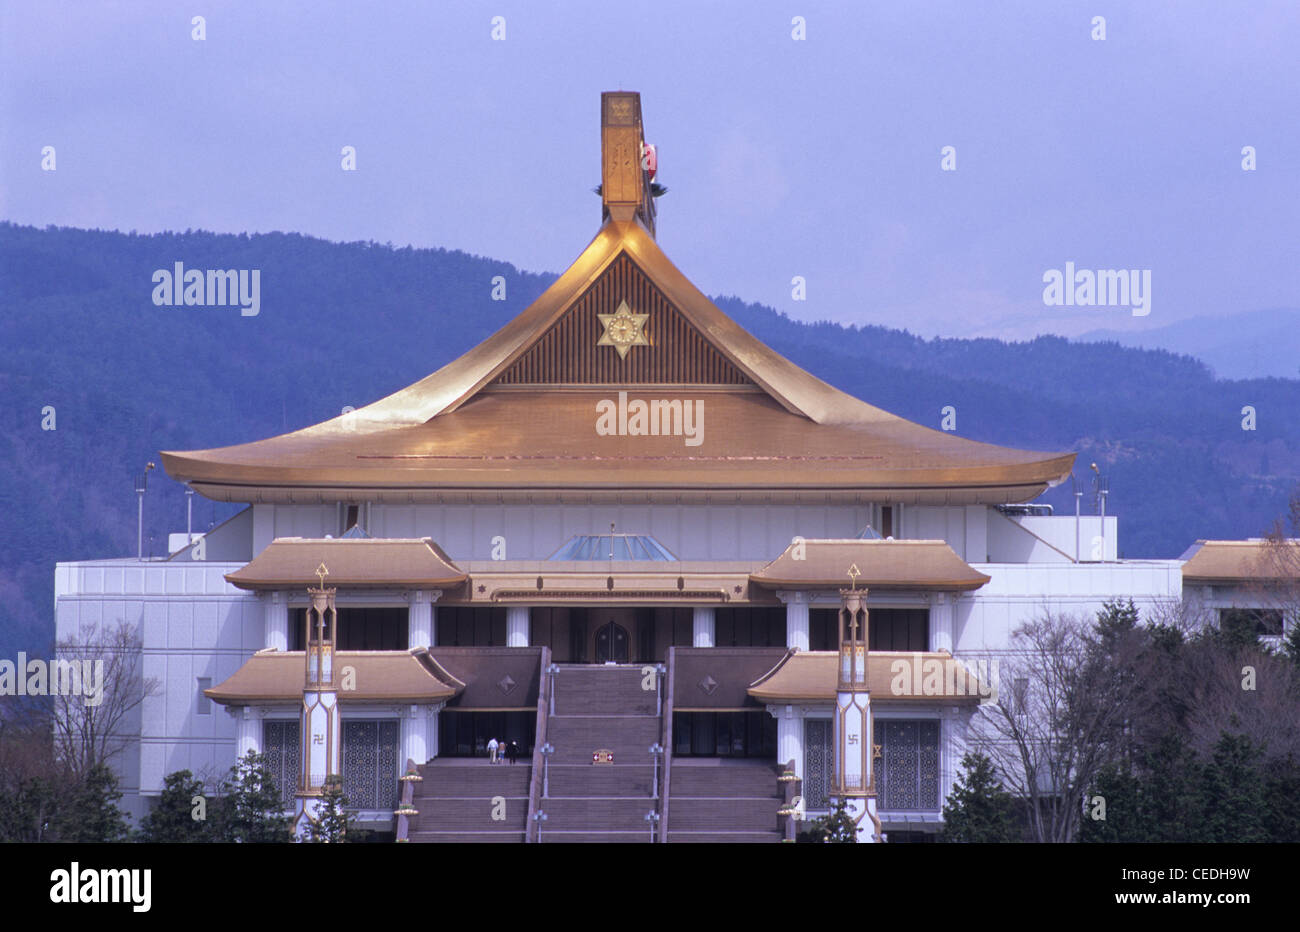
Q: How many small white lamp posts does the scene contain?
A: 6